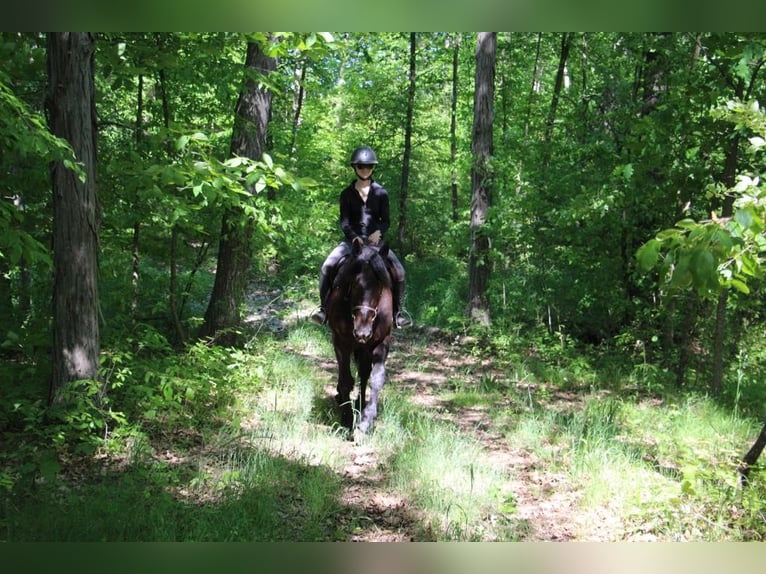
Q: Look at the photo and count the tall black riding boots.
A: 2